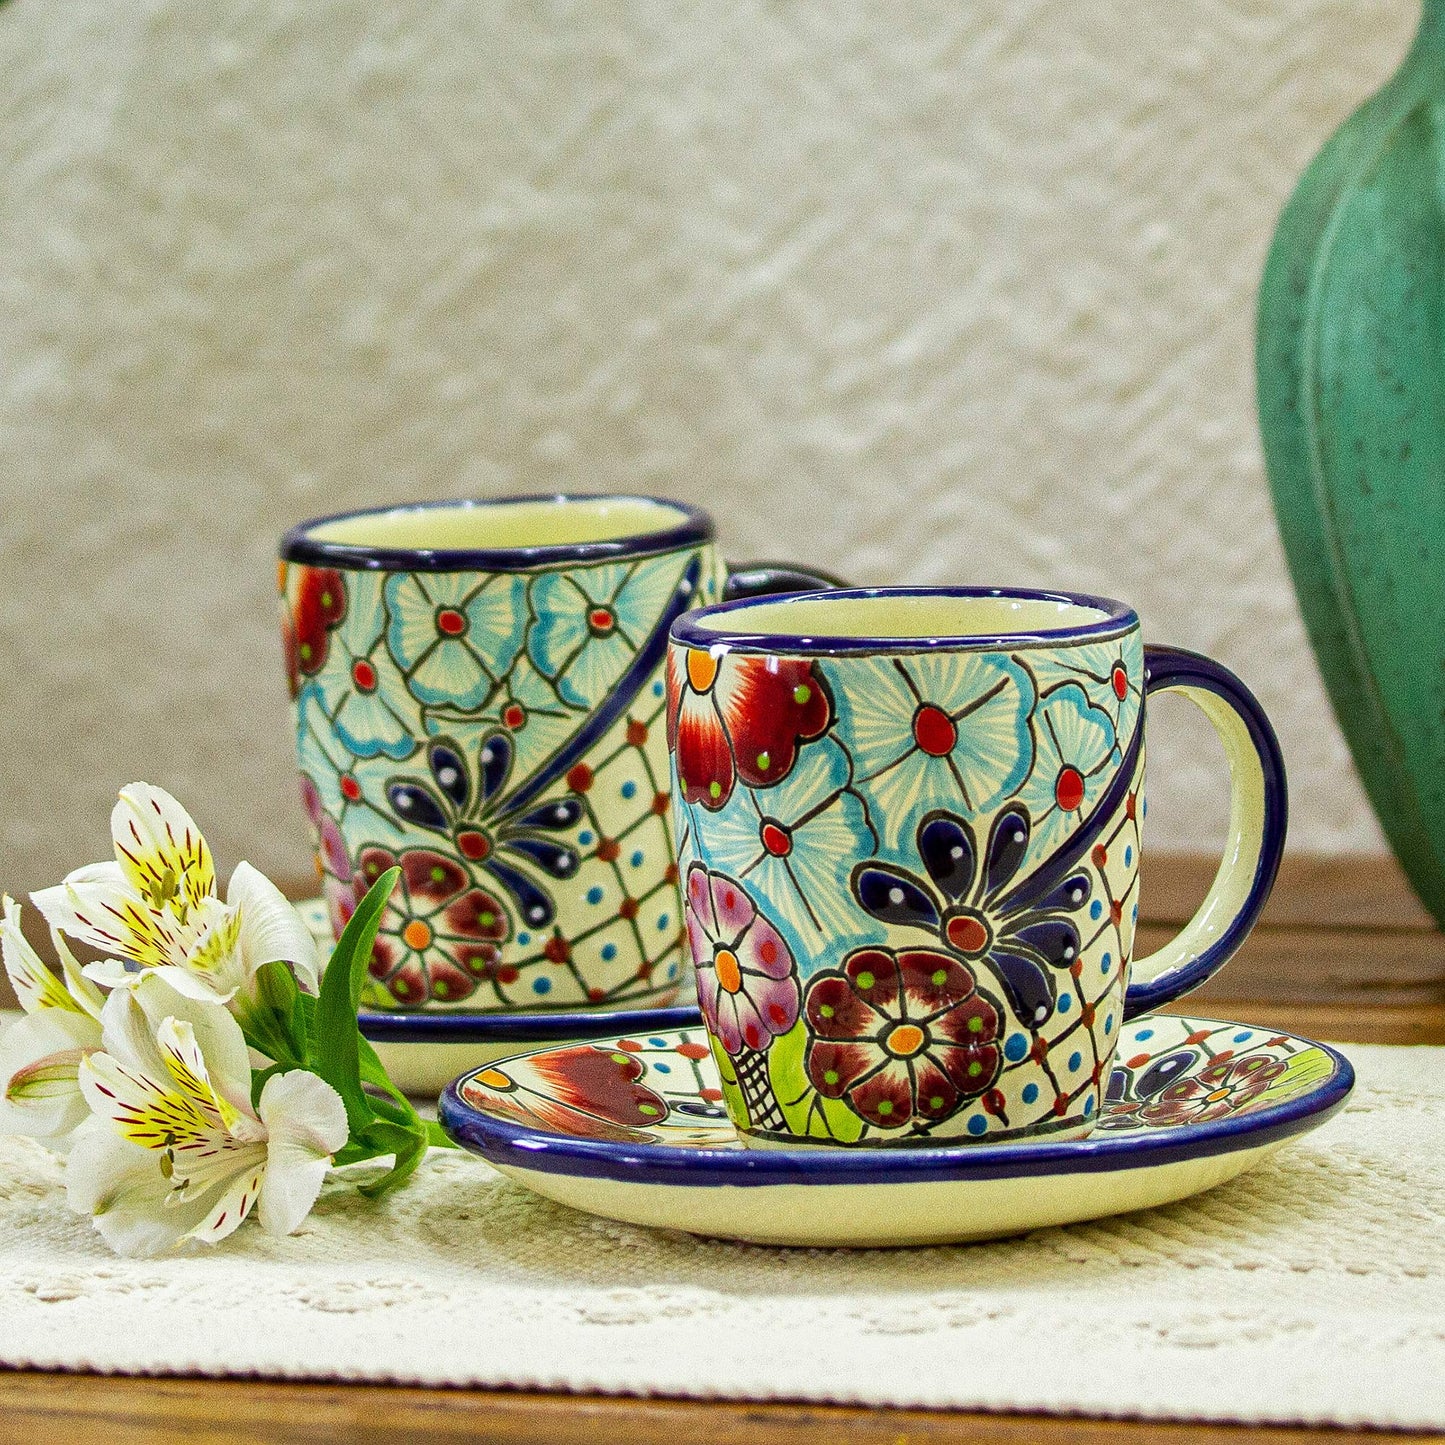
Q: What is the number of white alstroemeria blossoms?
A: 3